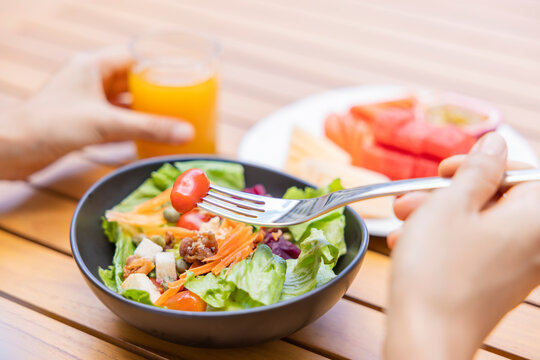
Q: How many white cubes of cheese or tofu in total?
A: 3